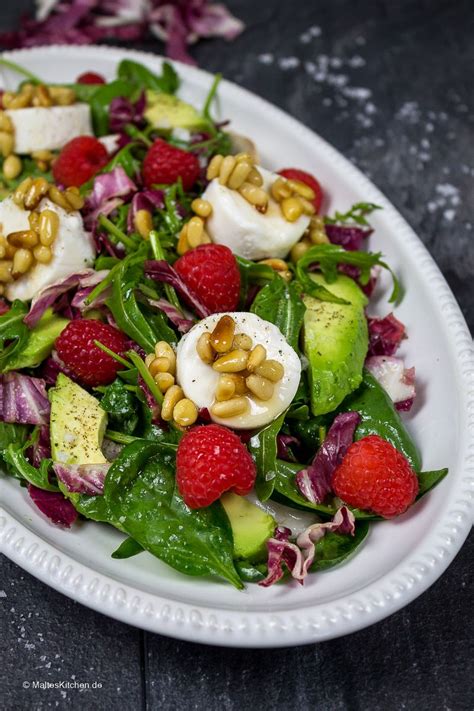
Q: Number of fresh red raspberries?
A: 8